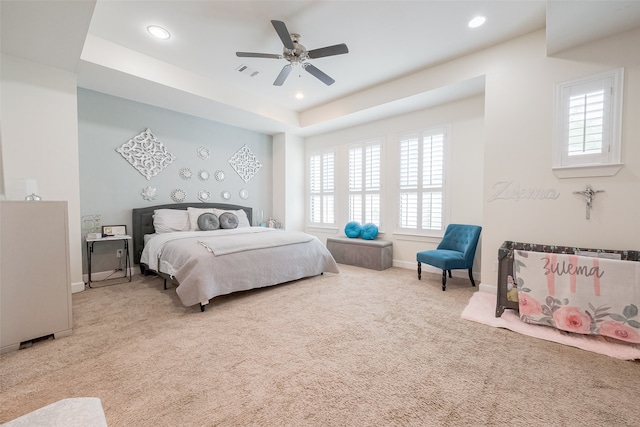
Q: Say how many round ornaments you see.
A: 9